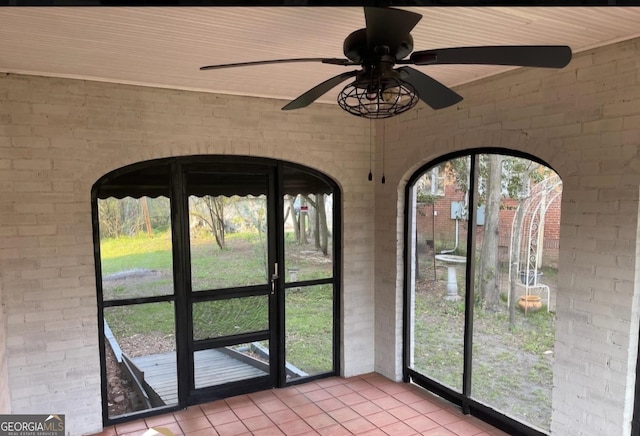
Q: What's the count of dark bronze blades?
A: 5